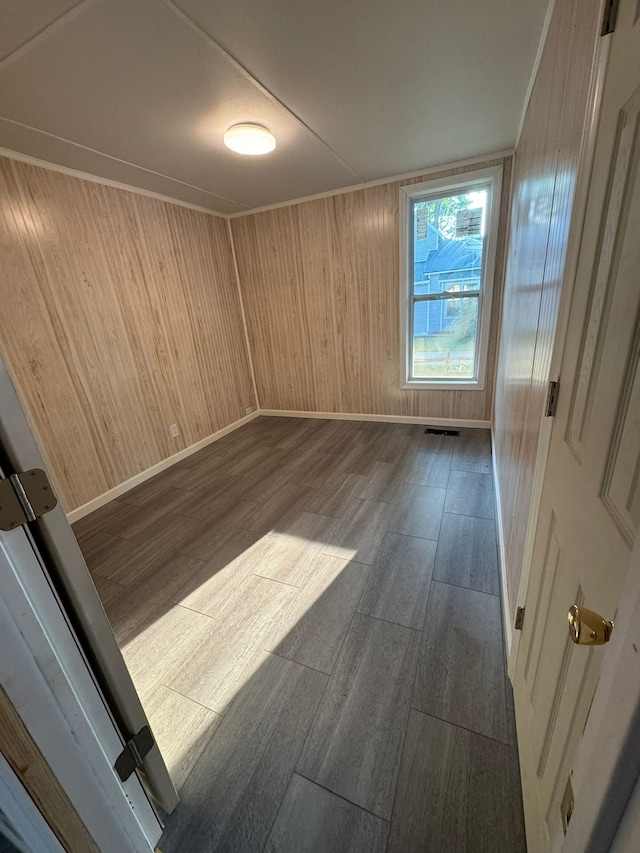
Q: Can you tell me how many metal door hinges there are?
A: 5